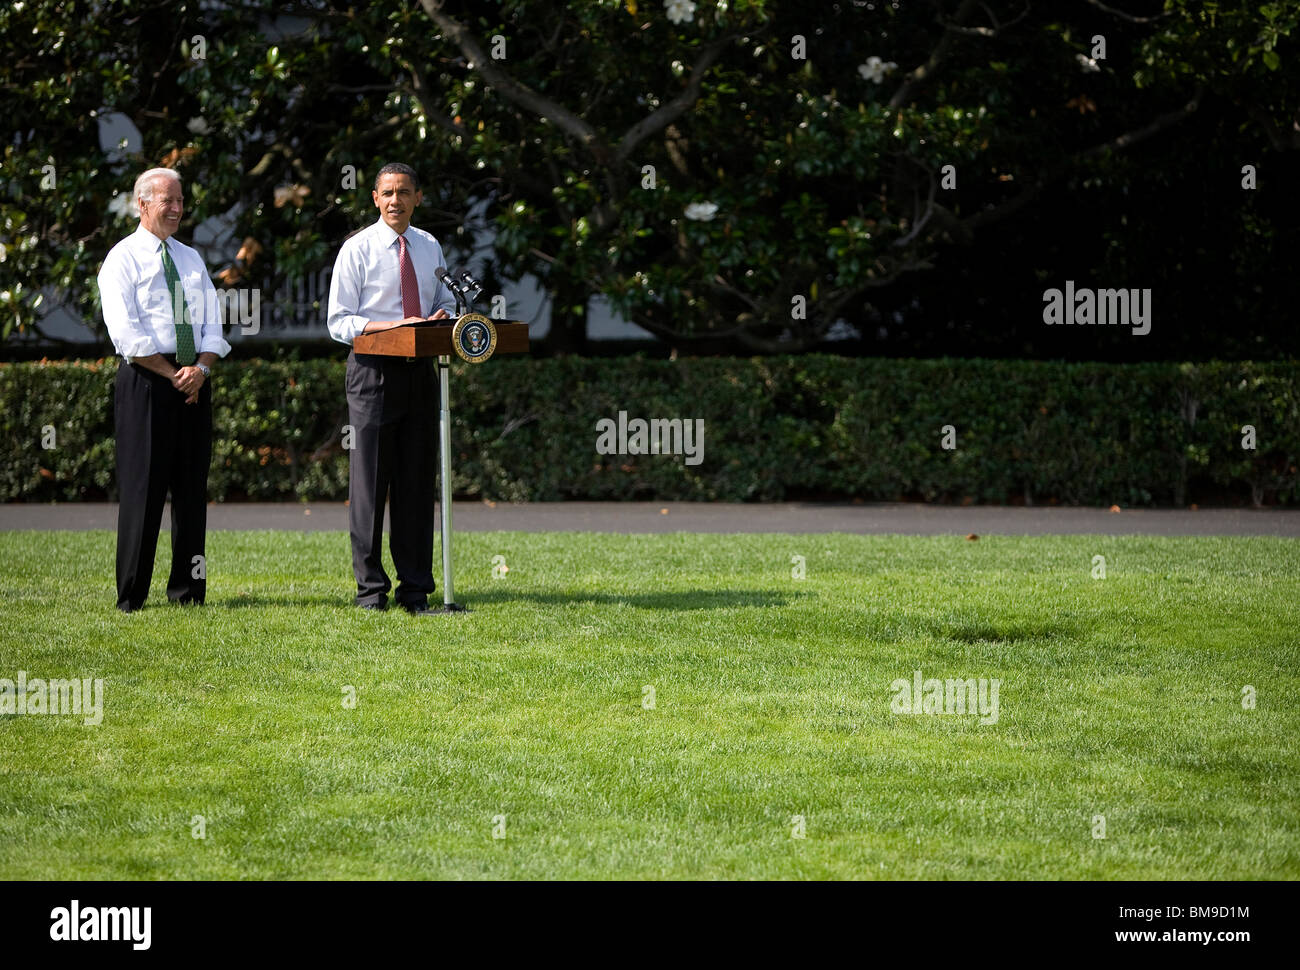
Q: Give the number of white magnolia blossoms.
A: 6